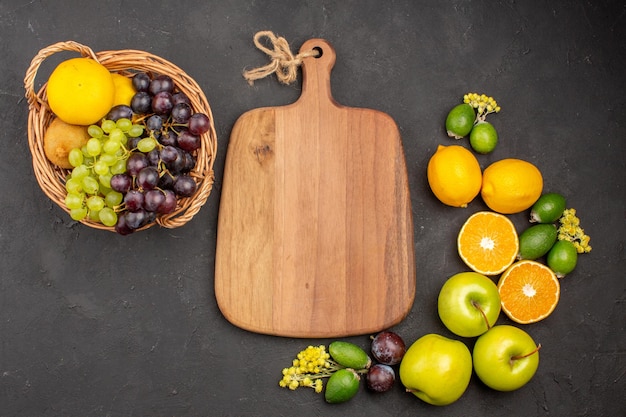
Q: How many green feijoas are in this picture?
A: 7